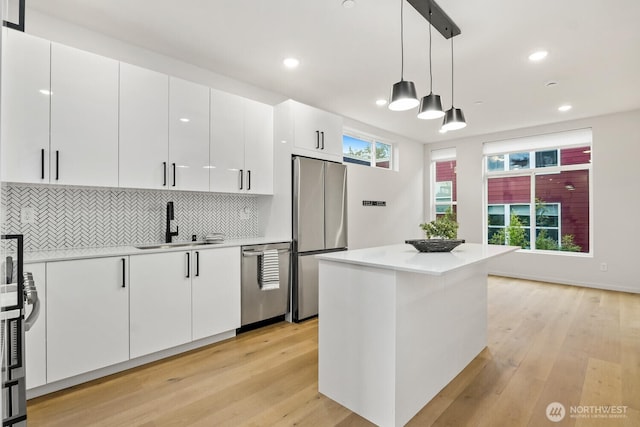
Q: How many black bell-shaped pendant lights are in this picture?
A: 3